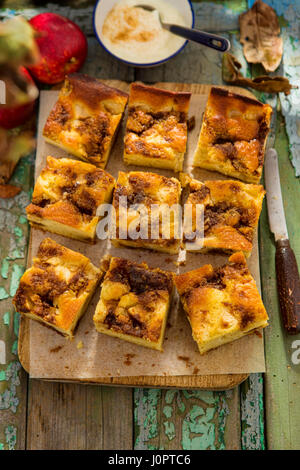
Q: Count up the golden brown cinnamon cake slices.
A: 9